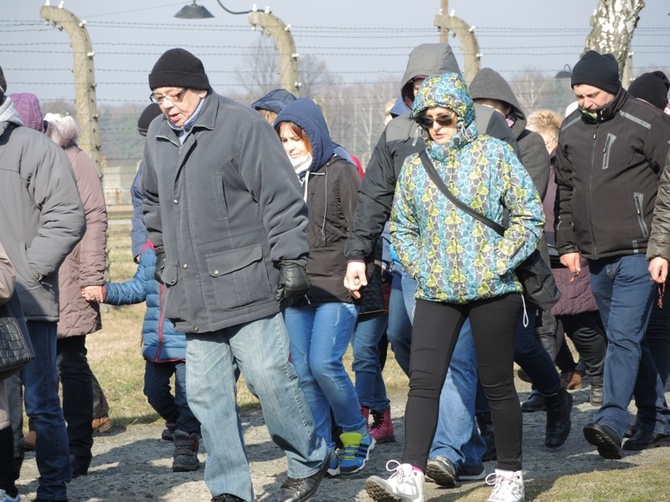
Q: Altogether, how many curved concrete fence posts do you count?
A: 3